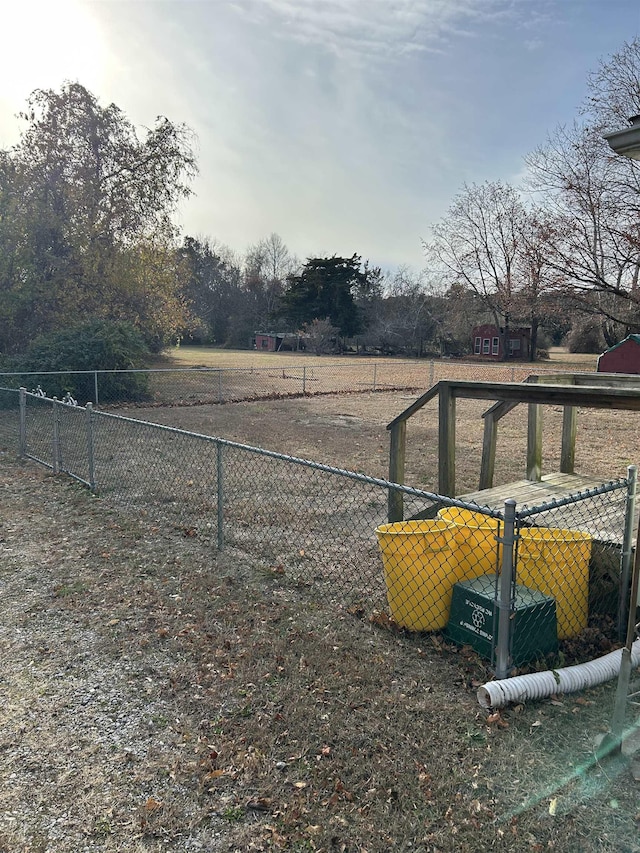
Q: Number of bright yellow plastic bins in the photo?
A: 3